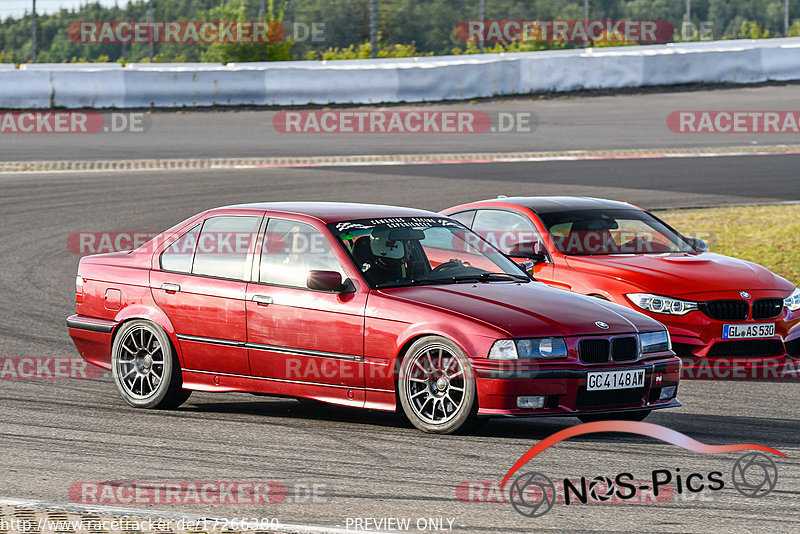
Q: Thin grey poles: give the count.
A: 8